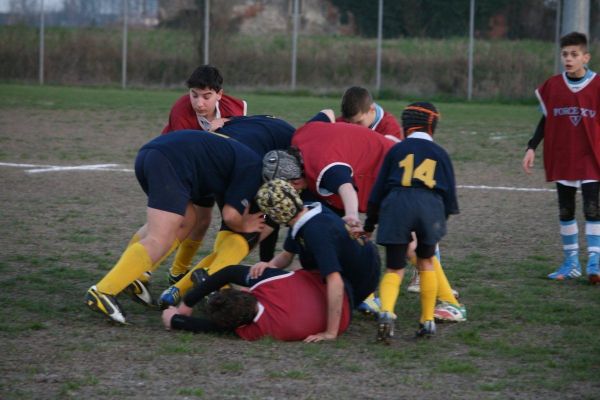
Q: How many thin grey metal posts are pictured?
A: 7